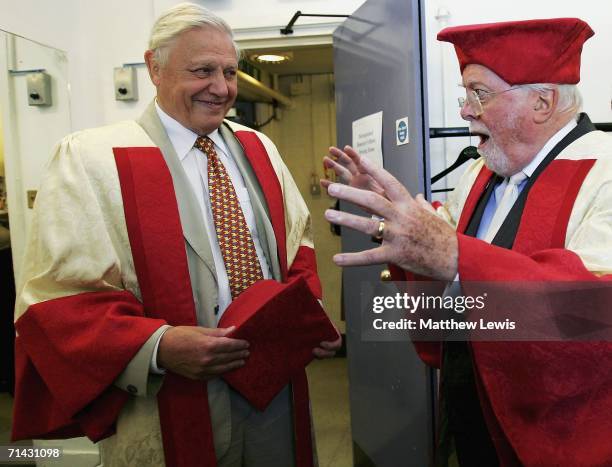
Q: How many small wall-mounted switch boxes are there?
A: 2